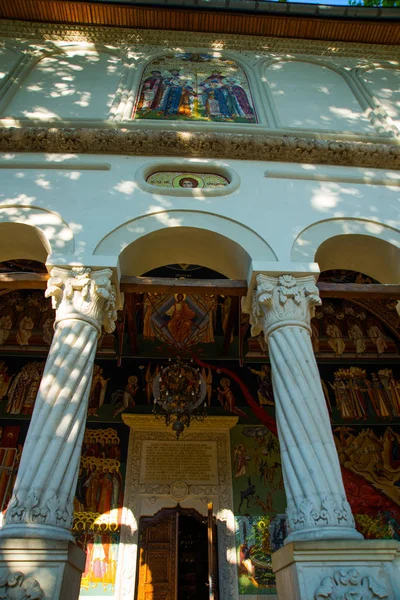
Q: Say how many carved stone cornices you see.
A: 2